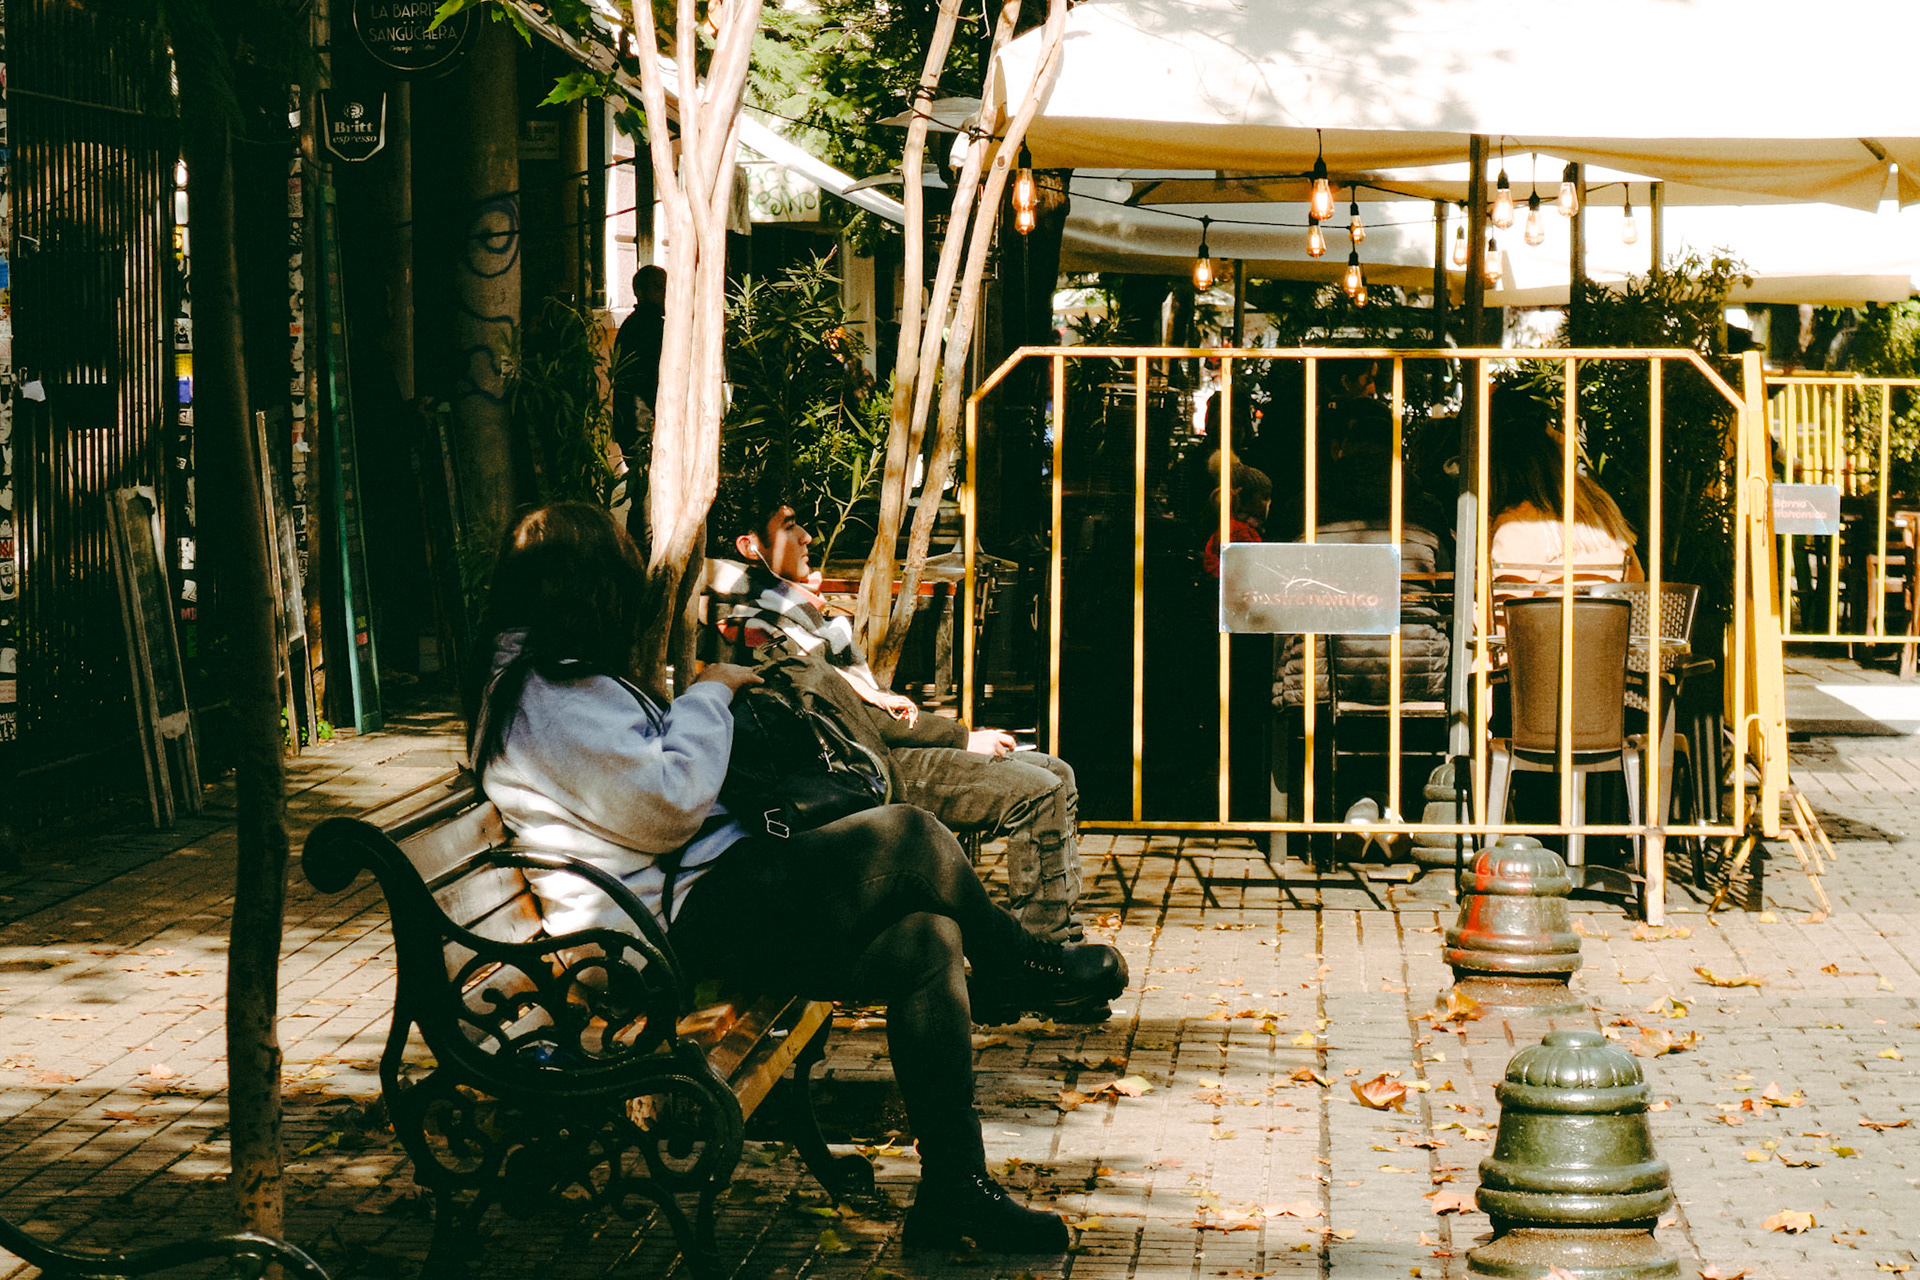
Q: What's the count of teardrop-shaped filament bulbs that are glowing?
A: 14